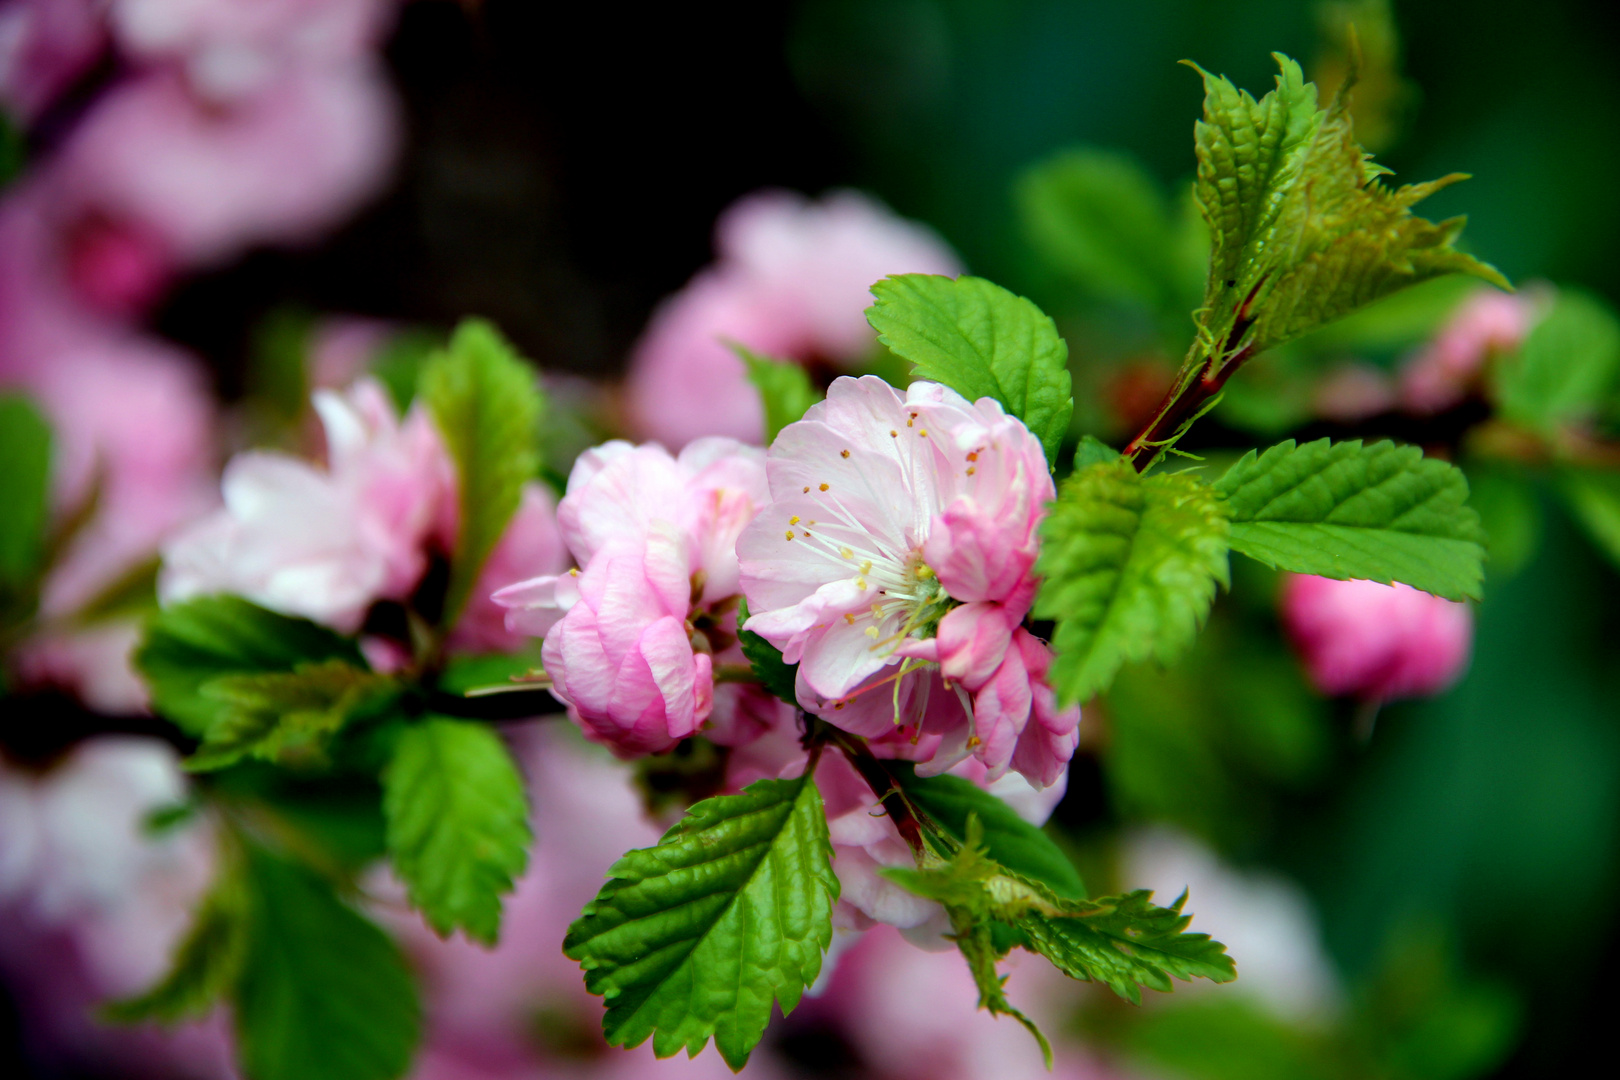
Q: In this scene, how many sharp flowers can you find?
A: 2